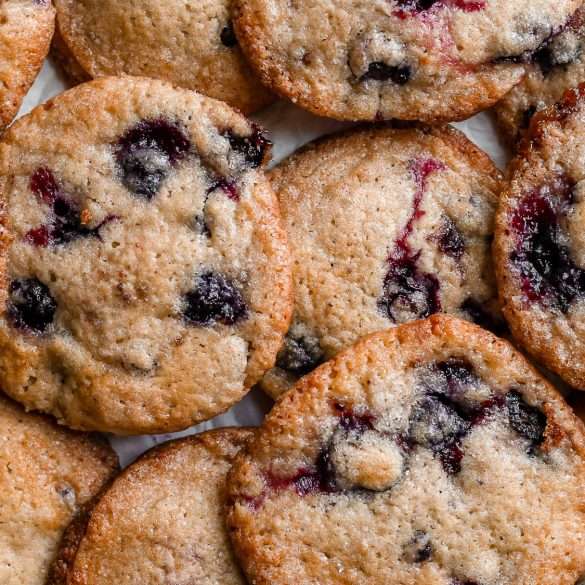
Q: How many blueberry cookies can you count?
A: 10